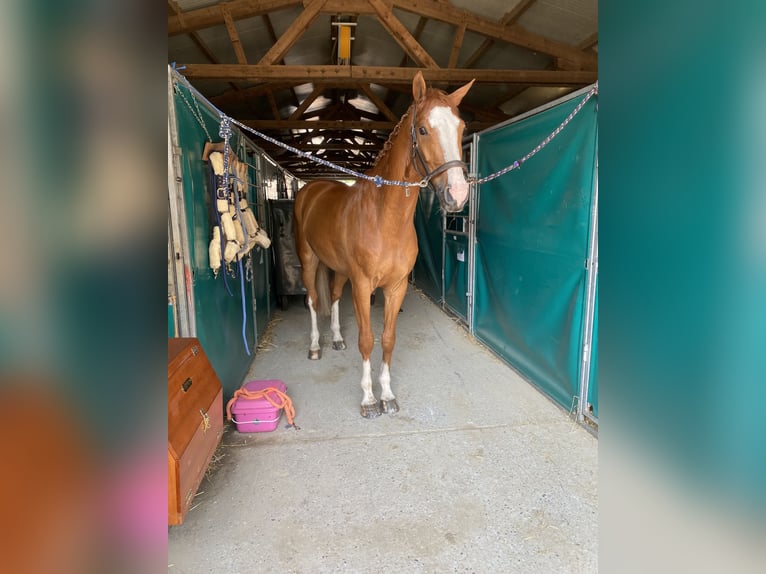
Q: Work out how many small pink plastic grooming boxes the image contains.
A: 1